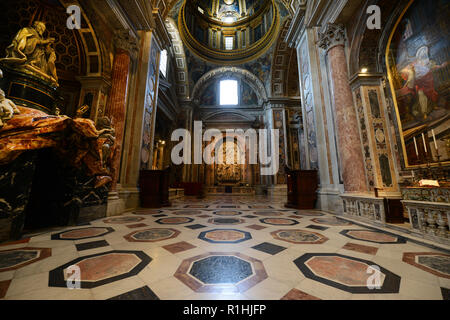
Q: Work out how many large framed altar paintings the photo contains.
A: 1